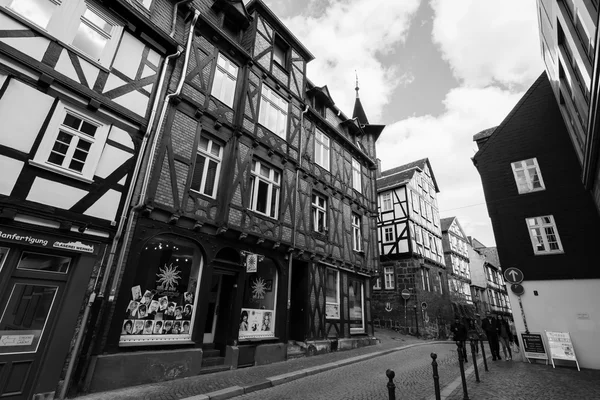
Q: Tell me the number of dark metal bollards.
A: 5